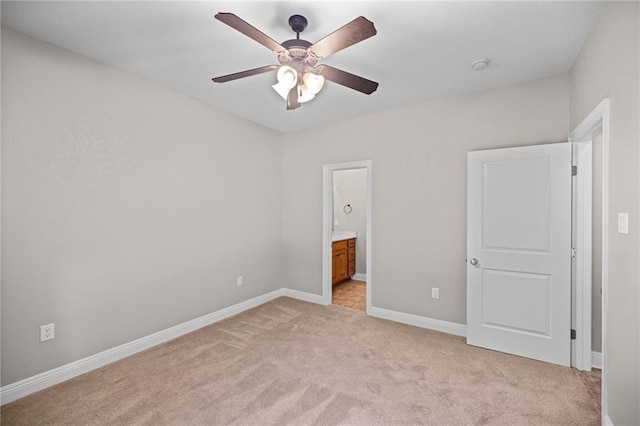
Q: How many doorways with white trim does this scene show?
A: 2